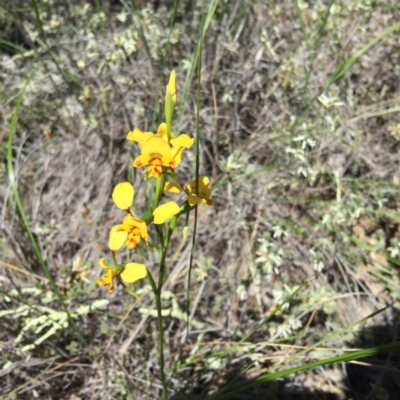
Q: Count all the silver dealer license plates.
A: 0